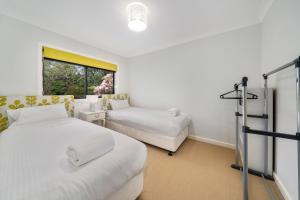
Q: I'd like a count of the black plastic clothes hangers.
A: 1